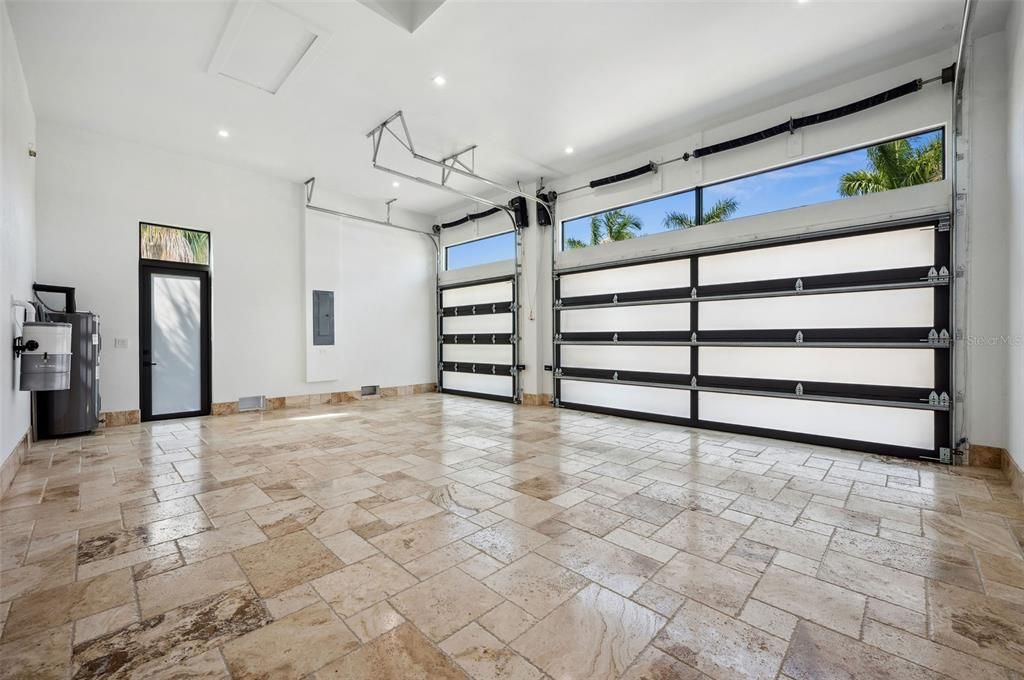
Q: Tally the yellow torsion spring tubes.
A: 0